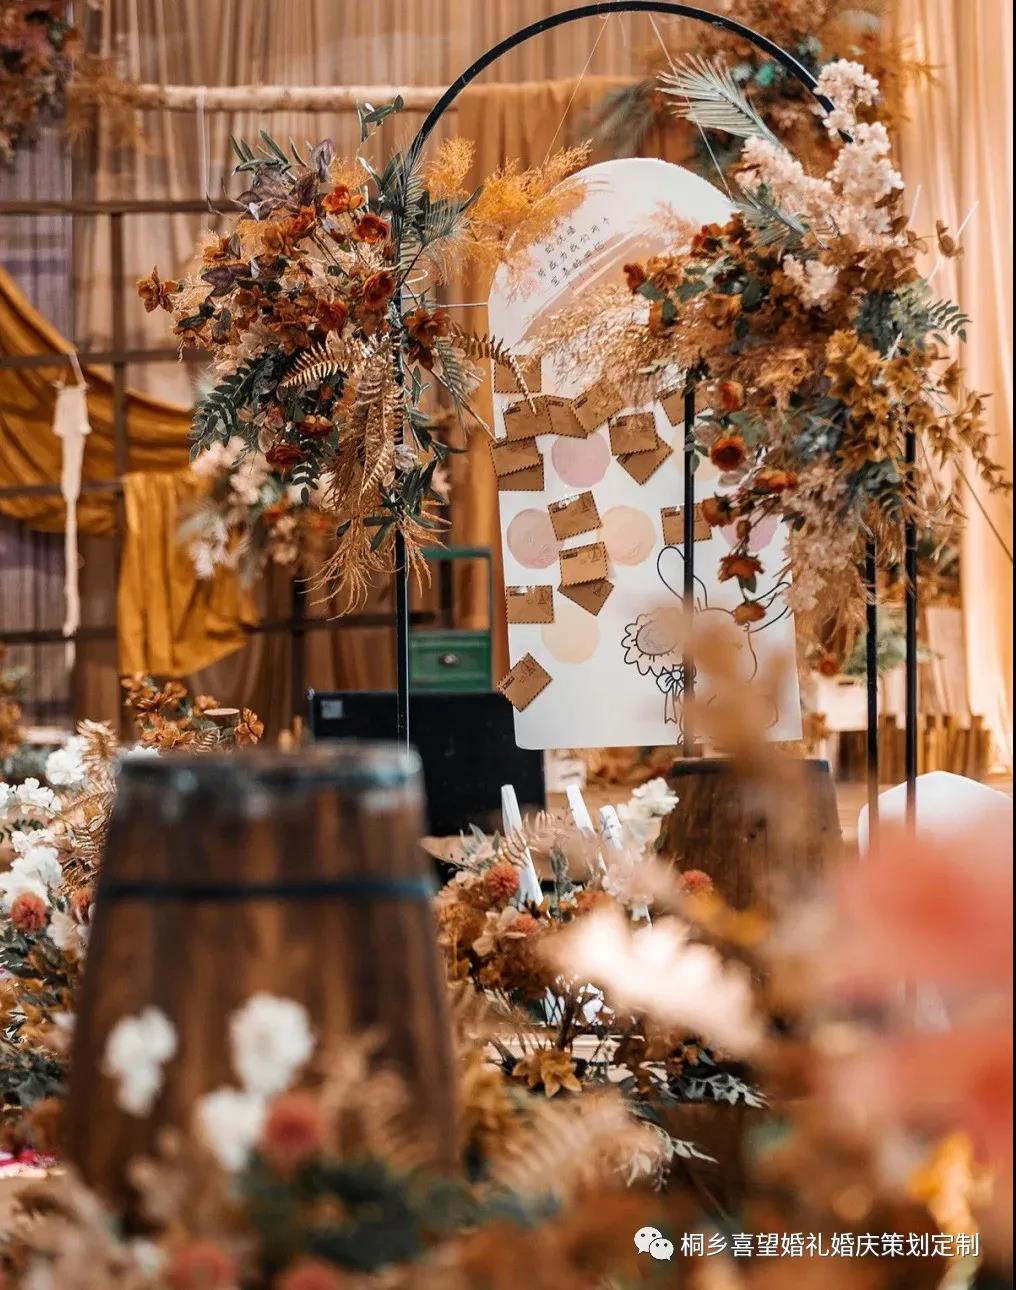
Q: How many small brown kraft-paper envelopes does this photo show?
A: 15